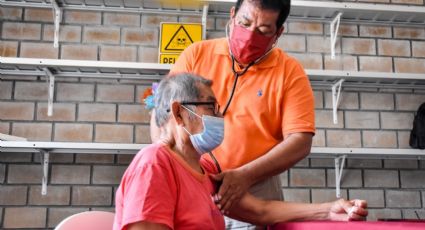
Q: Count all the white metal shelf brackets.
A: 7